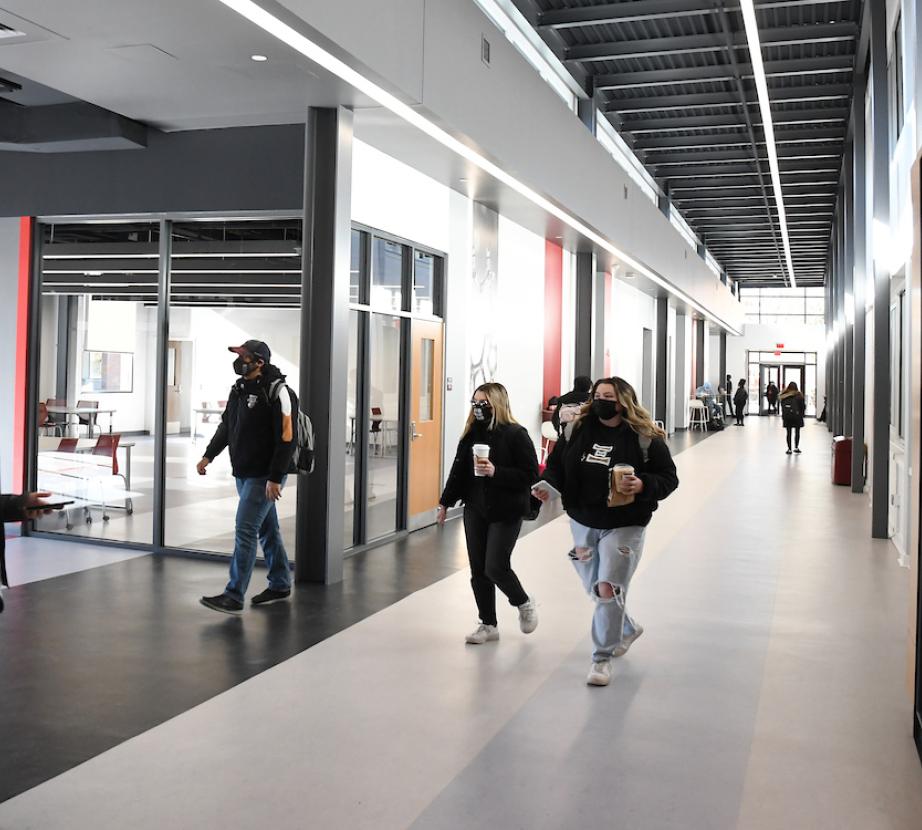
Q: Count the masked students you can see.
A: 3